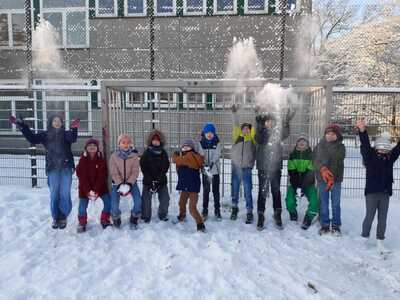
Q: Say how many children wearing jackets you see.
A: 11